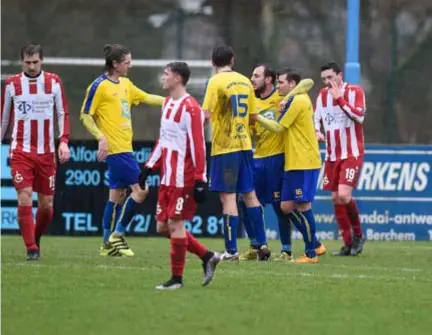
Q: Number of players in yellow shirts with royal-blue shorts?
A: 4